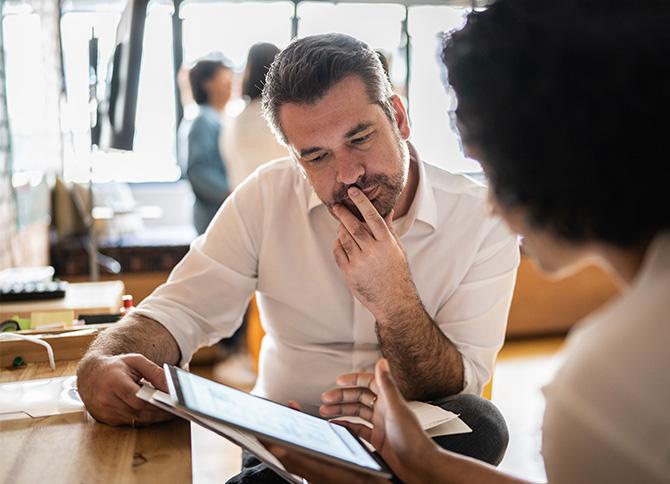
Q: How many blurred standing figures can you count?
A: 2